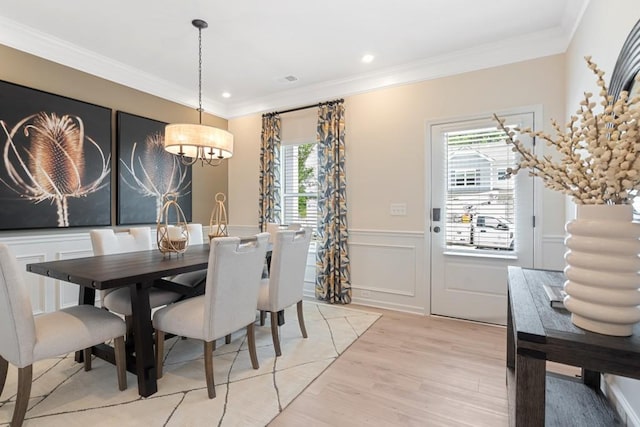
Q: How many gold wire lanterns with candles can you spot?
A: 2